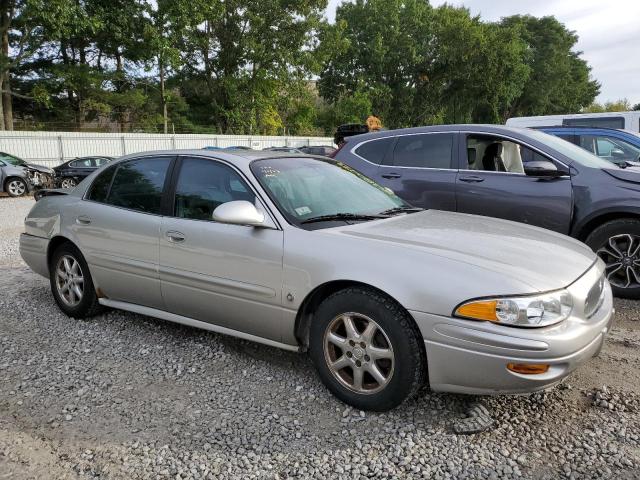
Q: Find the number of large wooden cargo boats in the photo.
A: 0